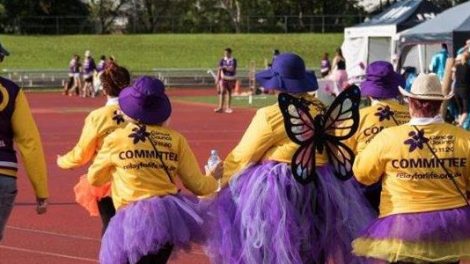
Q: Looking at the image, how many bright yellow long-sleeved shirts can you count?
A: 5